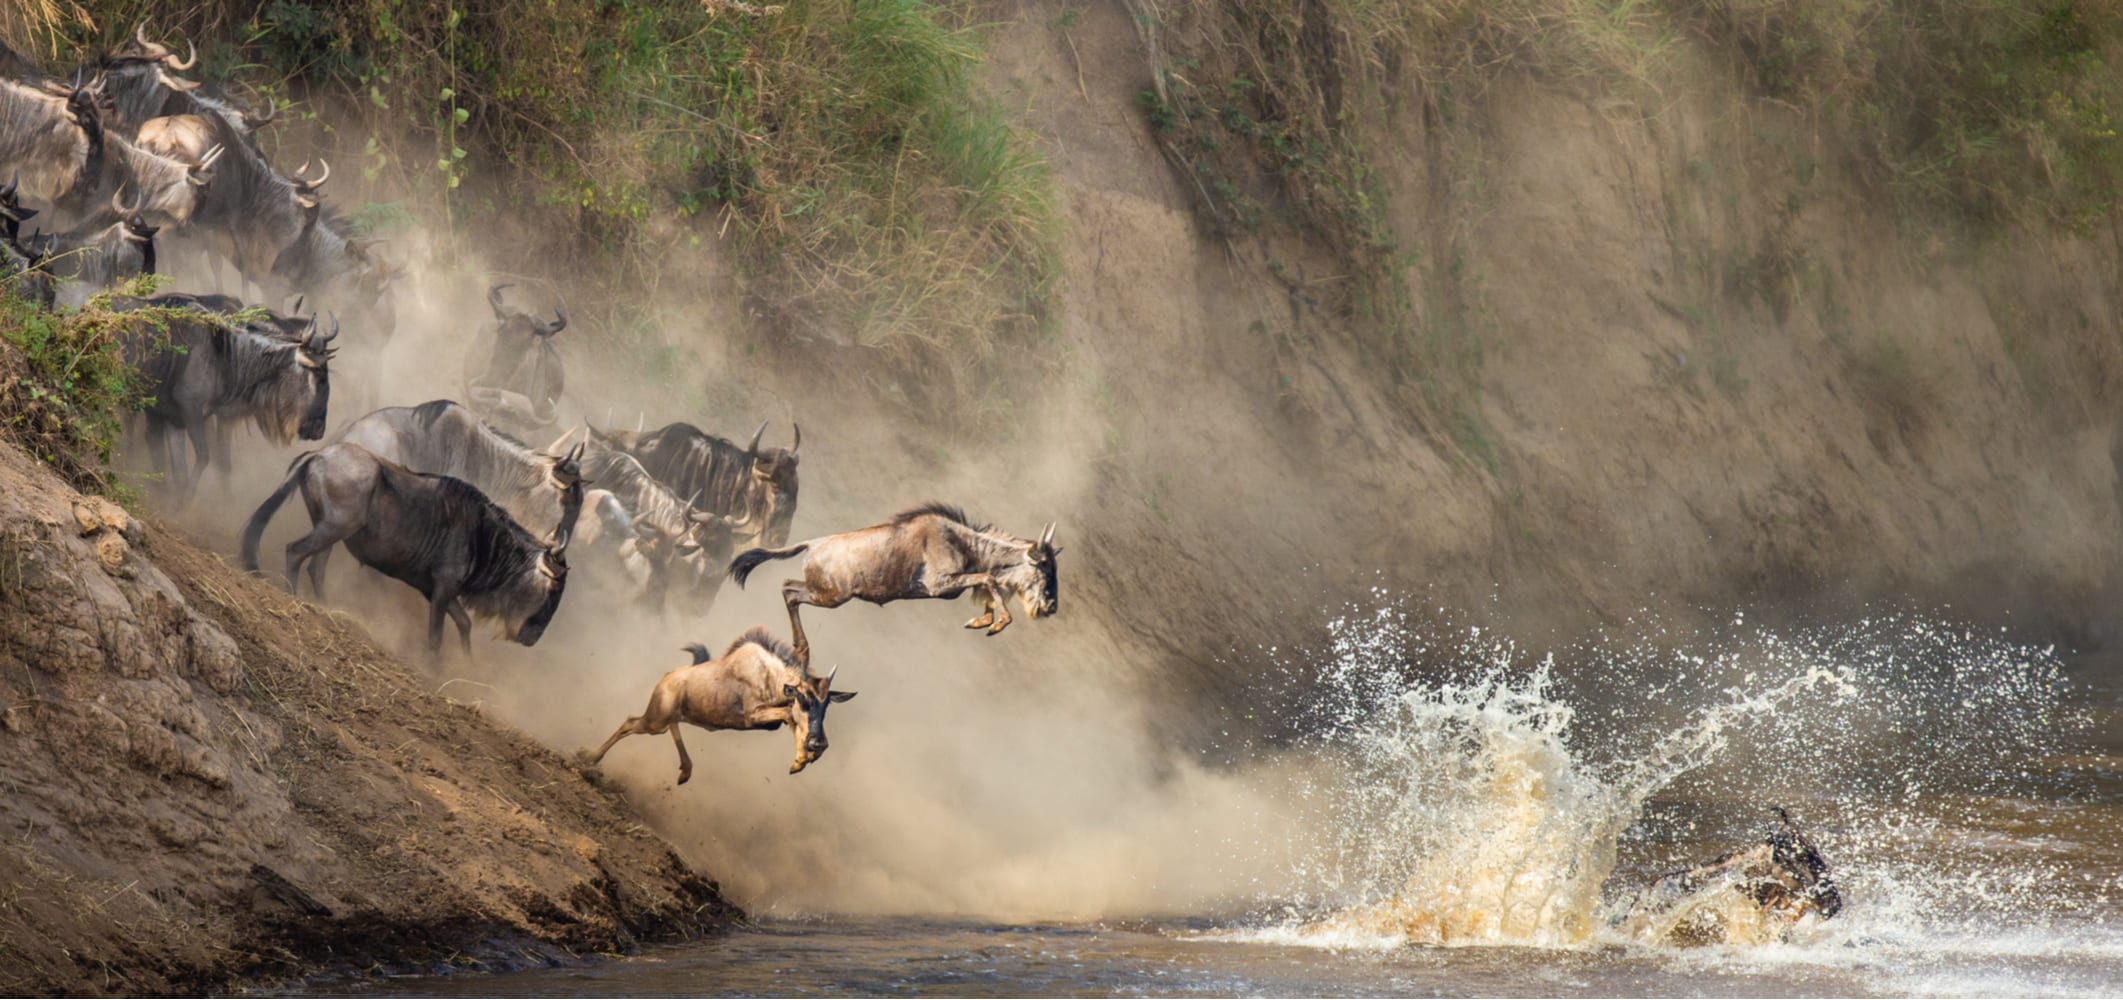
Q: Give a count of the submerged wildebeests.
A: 1